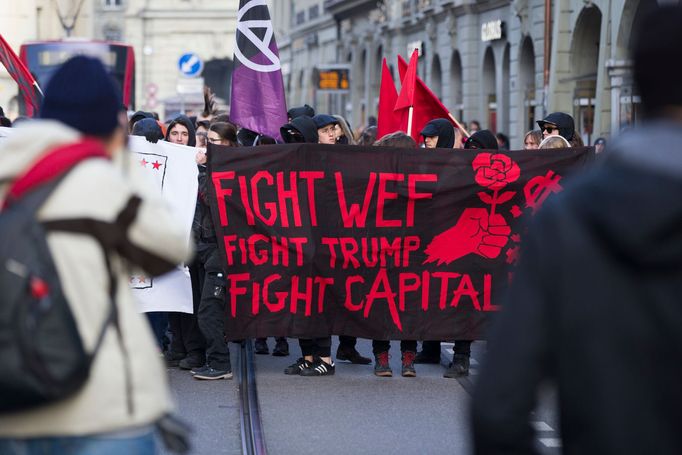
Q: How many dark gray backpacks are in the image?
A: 1